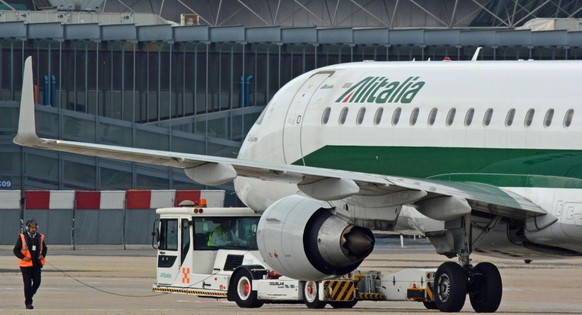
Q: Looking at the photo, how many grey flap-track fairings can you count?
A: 3